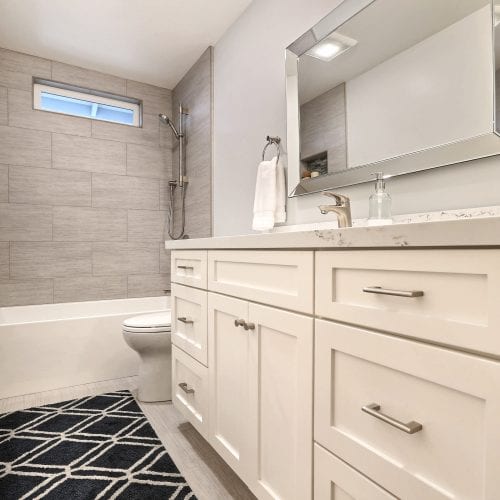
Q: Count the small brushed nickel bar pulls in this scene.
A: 5